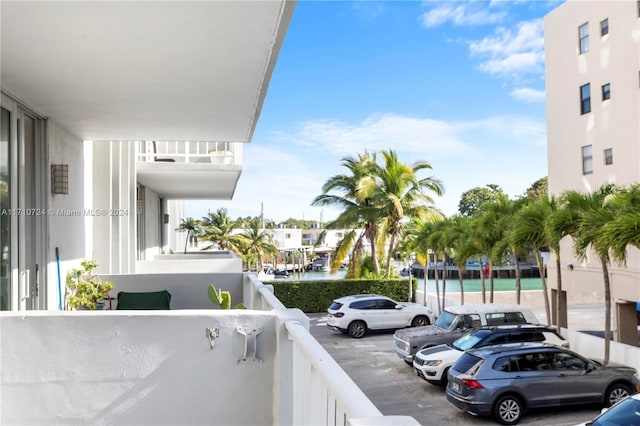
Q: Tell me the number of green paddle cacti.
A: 1